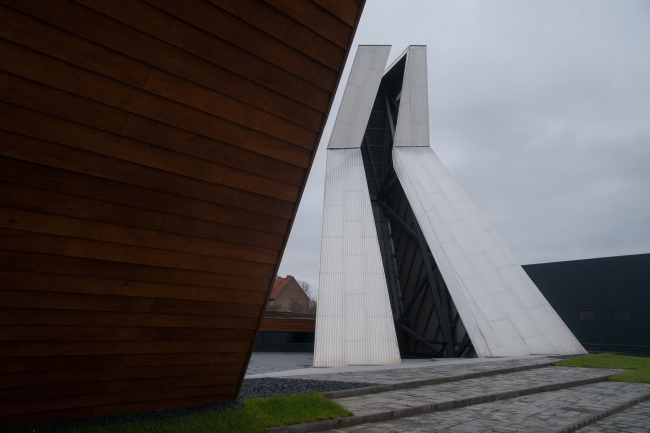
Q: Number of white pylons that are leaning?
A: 2